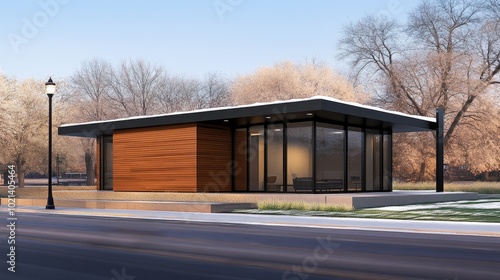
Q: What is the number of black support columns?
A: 1